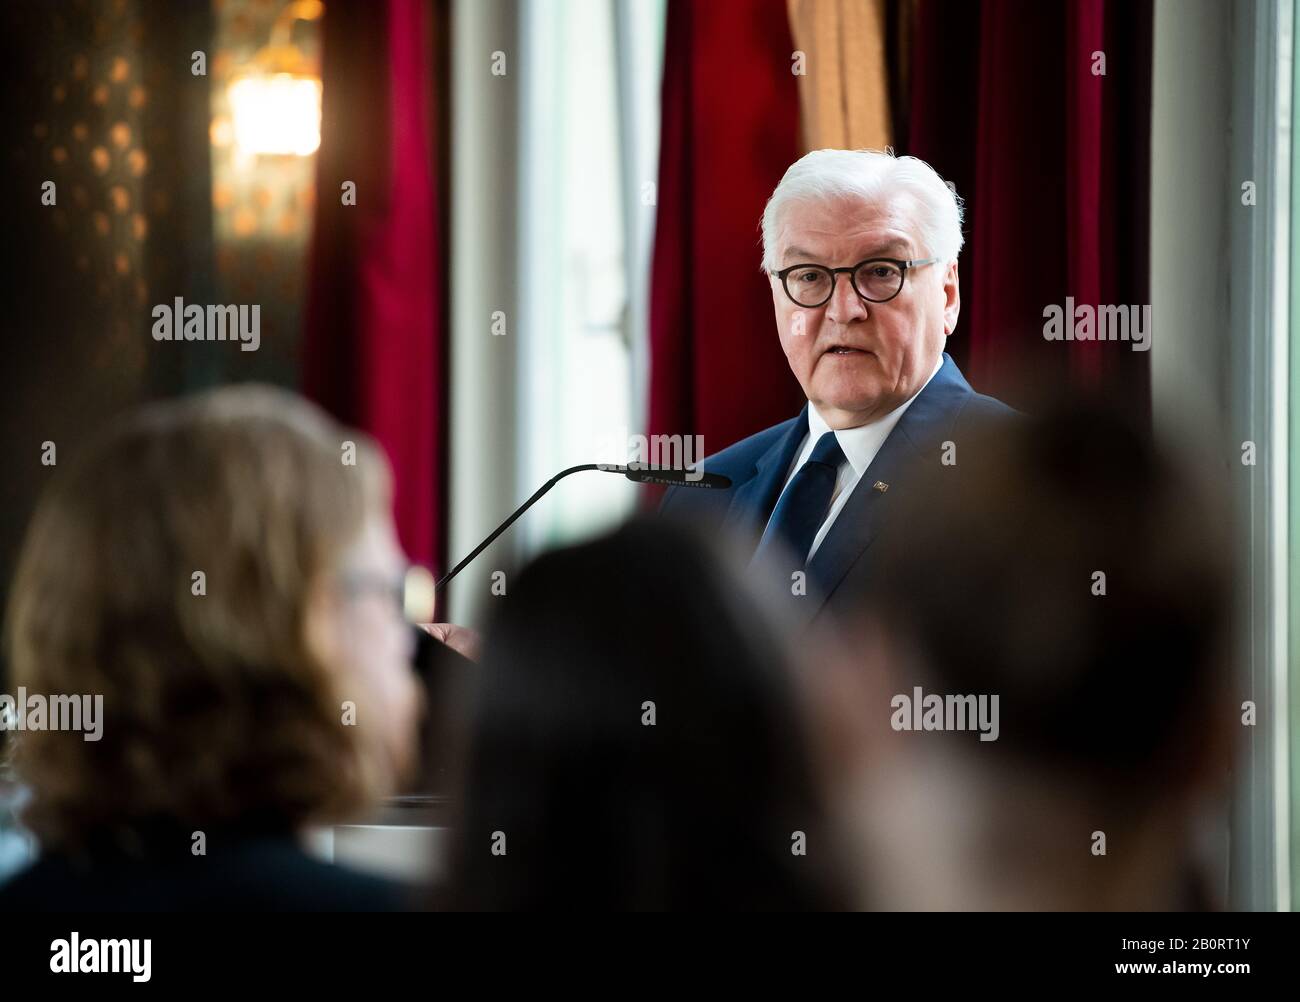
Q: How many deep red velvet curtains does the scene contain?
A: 3